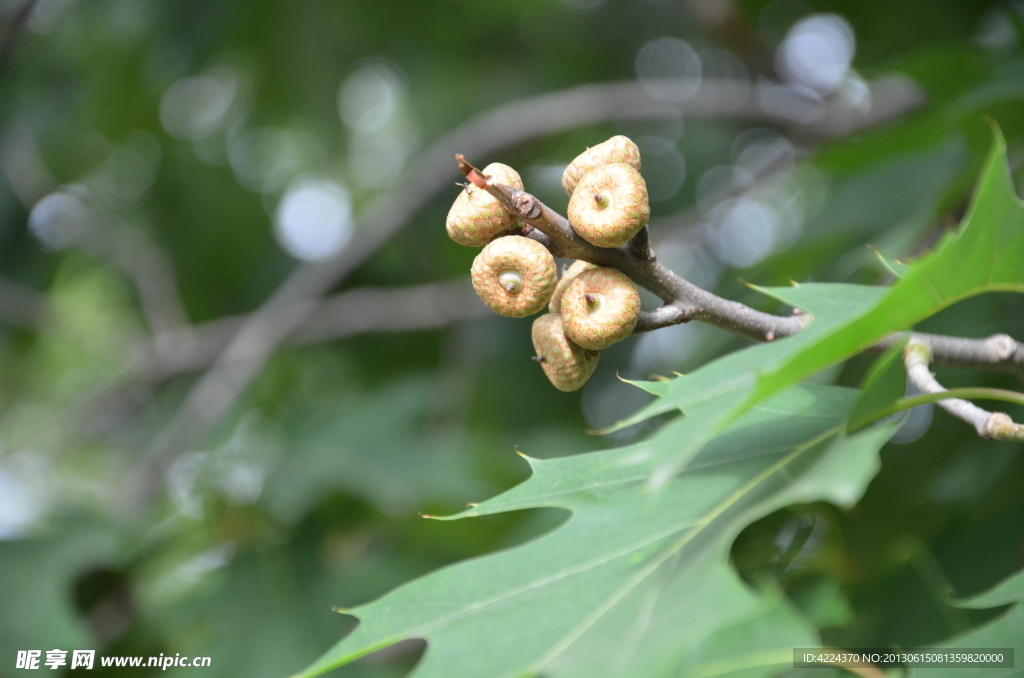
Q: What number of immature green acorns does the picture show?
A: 7